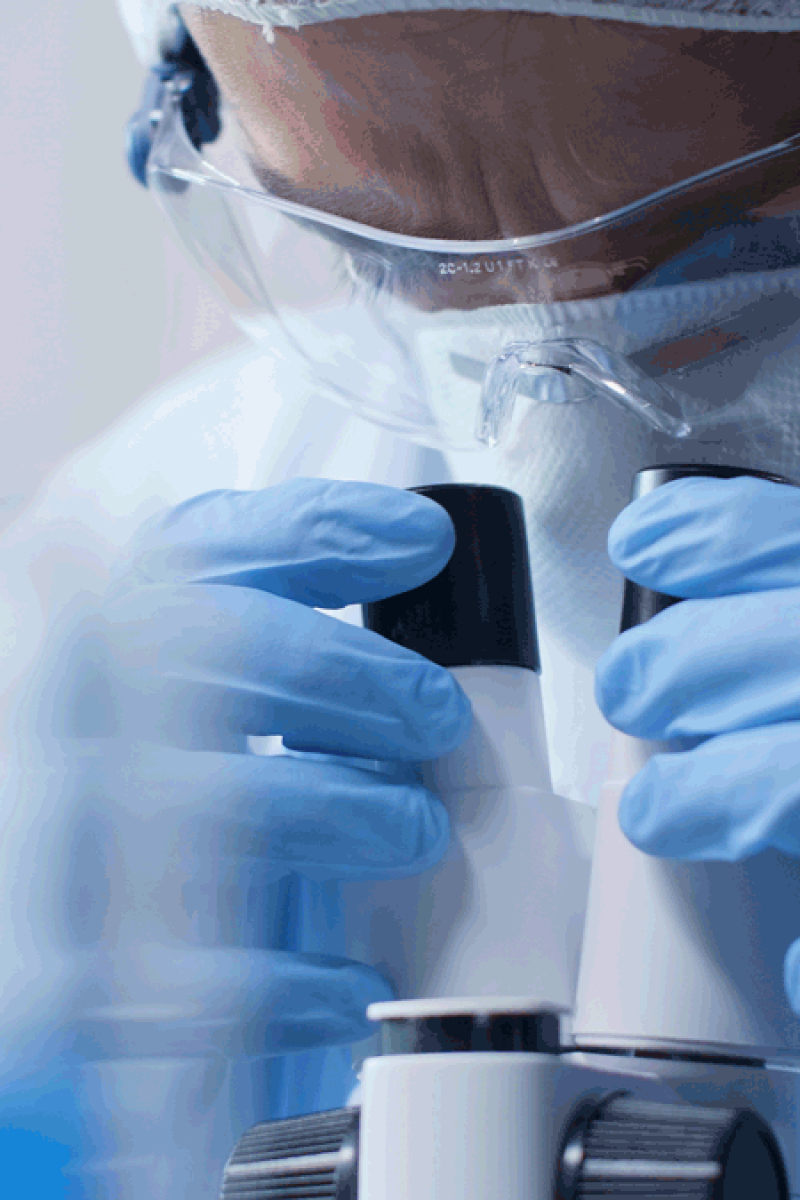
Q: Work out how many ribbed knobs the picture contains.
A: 2